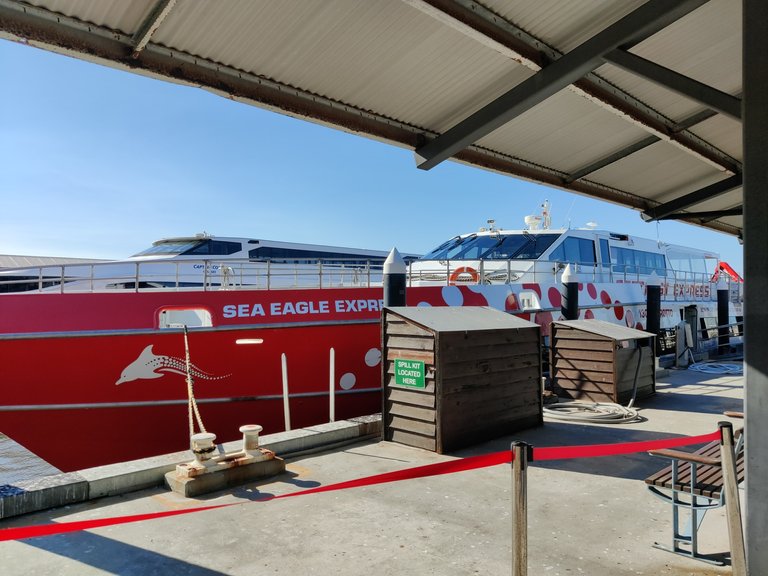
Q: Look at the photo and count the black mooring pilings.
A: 4